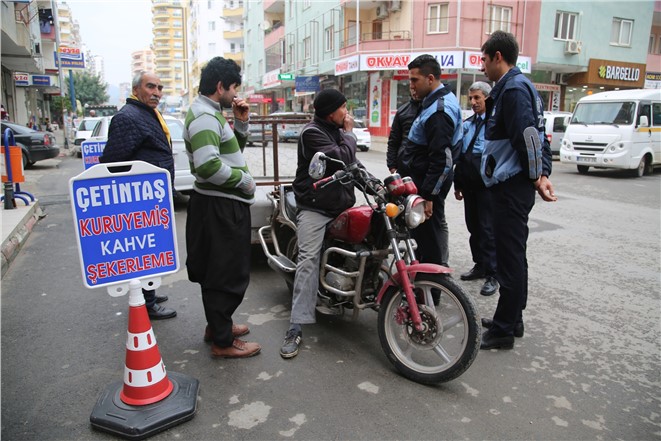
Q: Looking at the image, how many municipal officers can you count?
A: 3